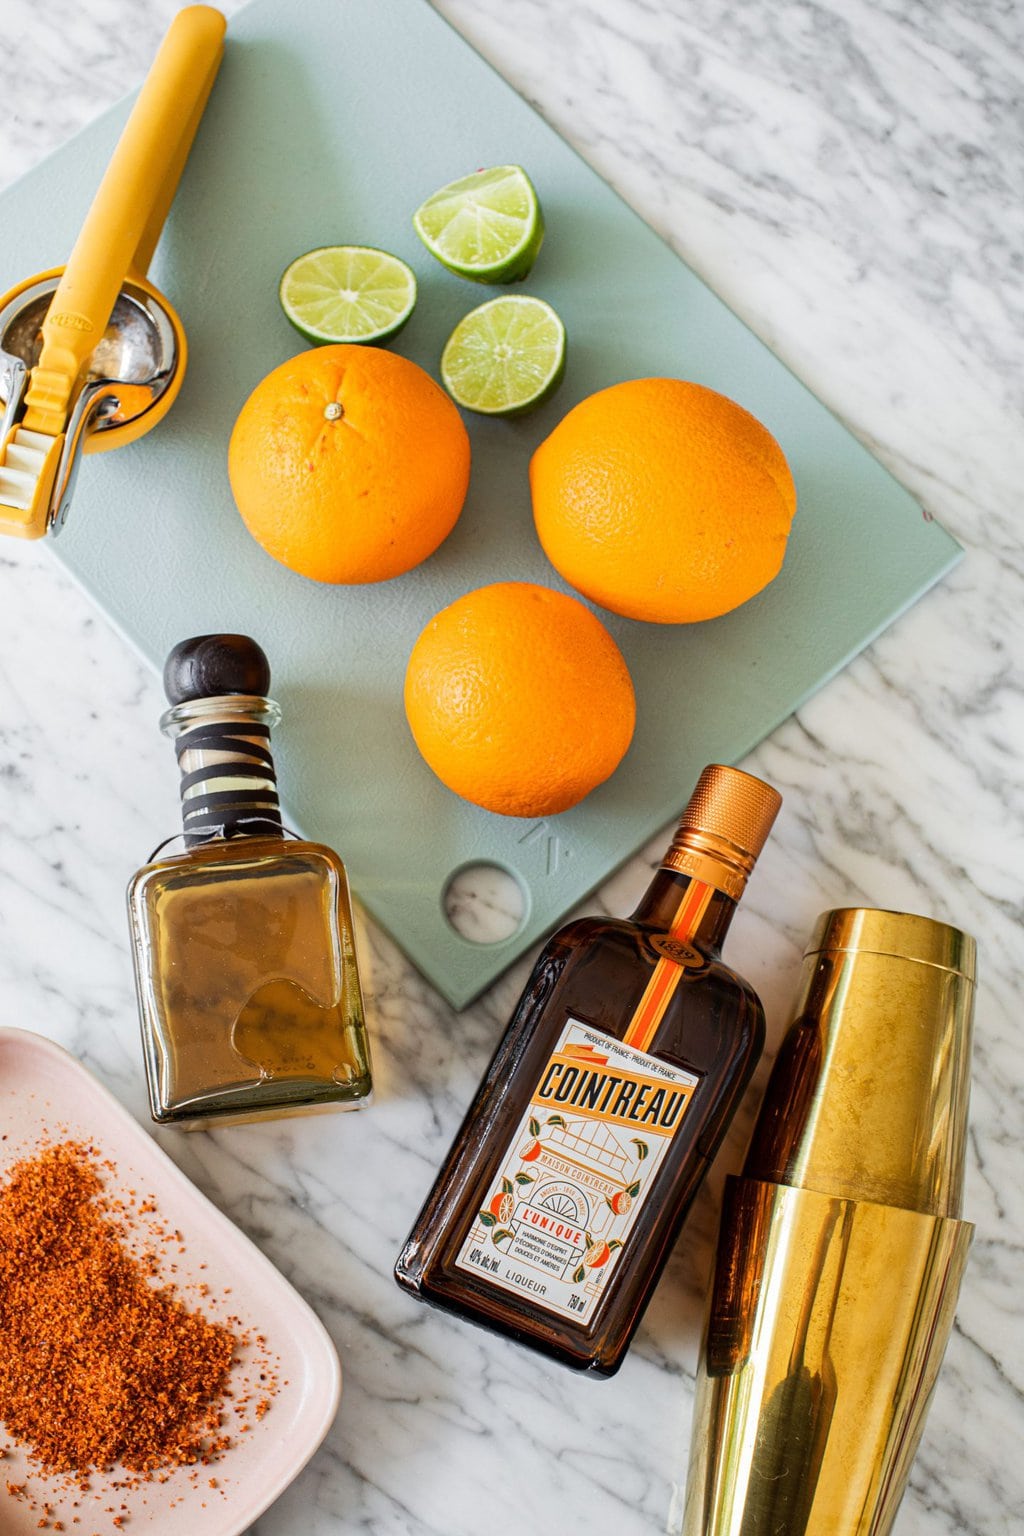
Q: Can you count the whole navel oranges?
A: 3